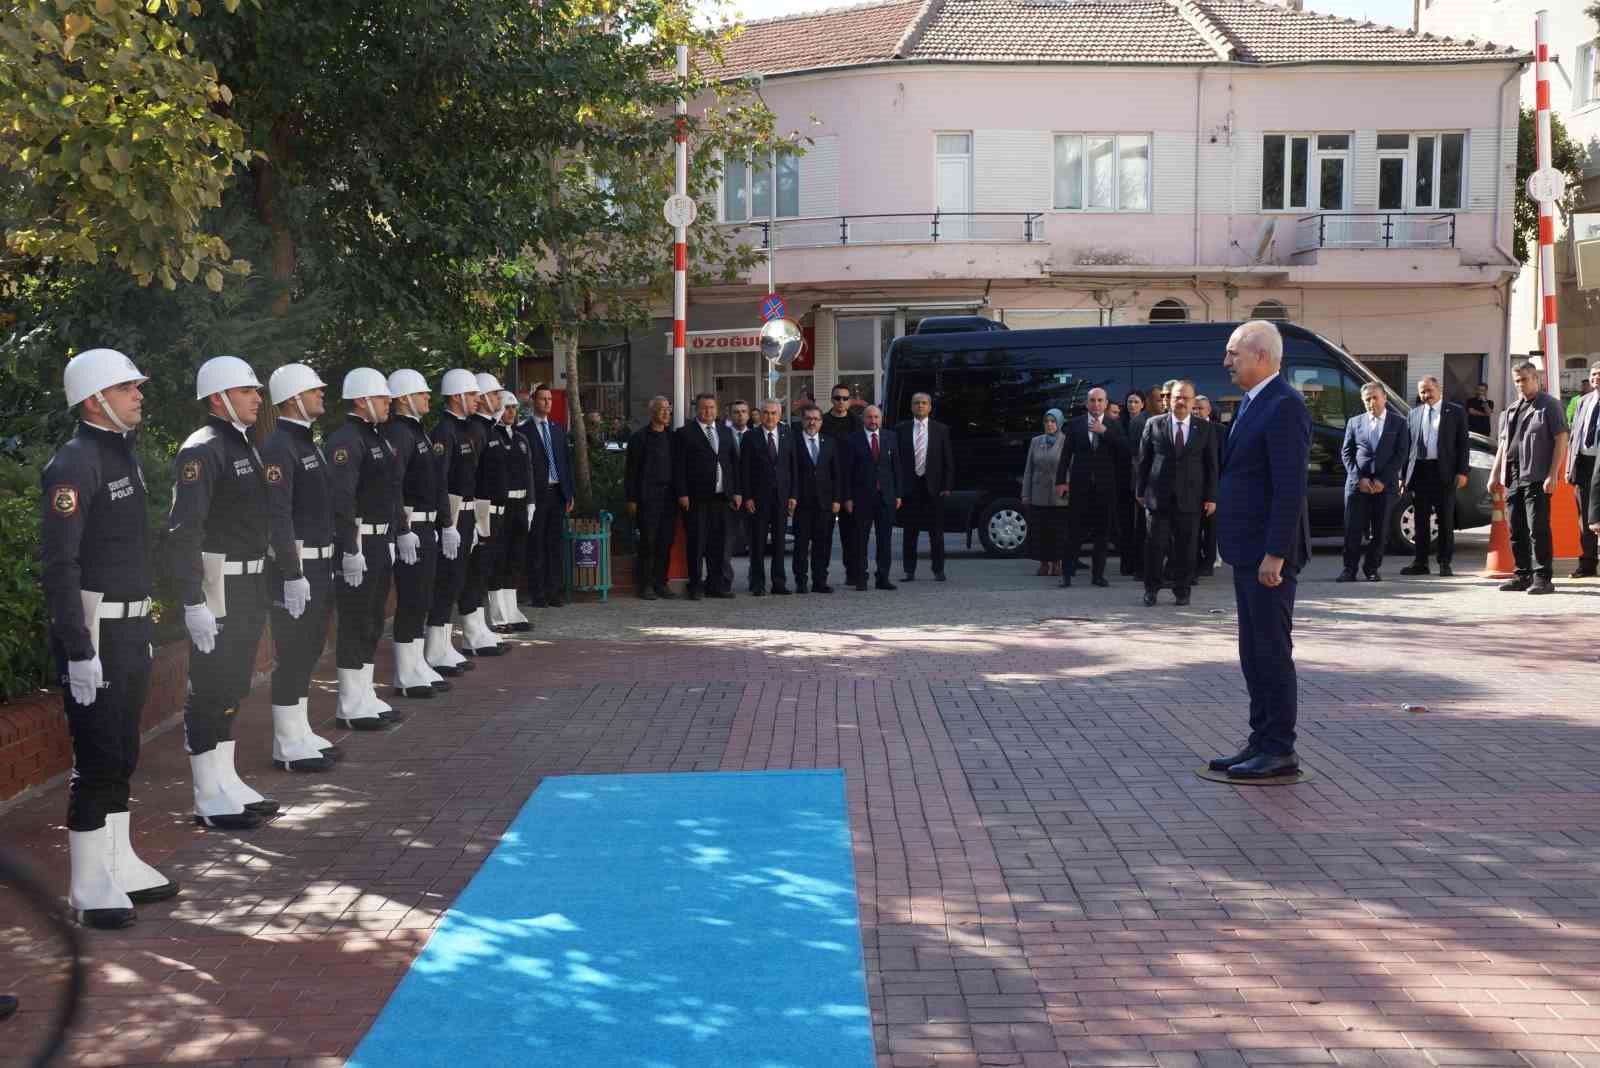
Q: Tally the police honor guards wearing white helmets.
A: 8